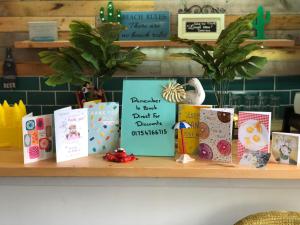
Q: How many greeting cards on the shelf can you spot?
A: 7